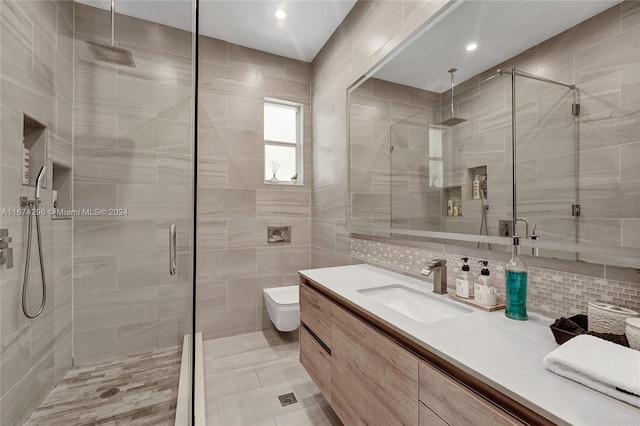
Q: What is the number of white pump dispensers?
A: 2